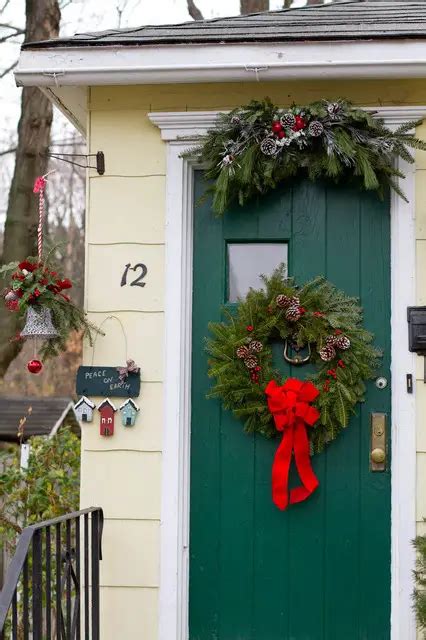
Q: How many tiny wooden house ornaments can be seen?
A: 3